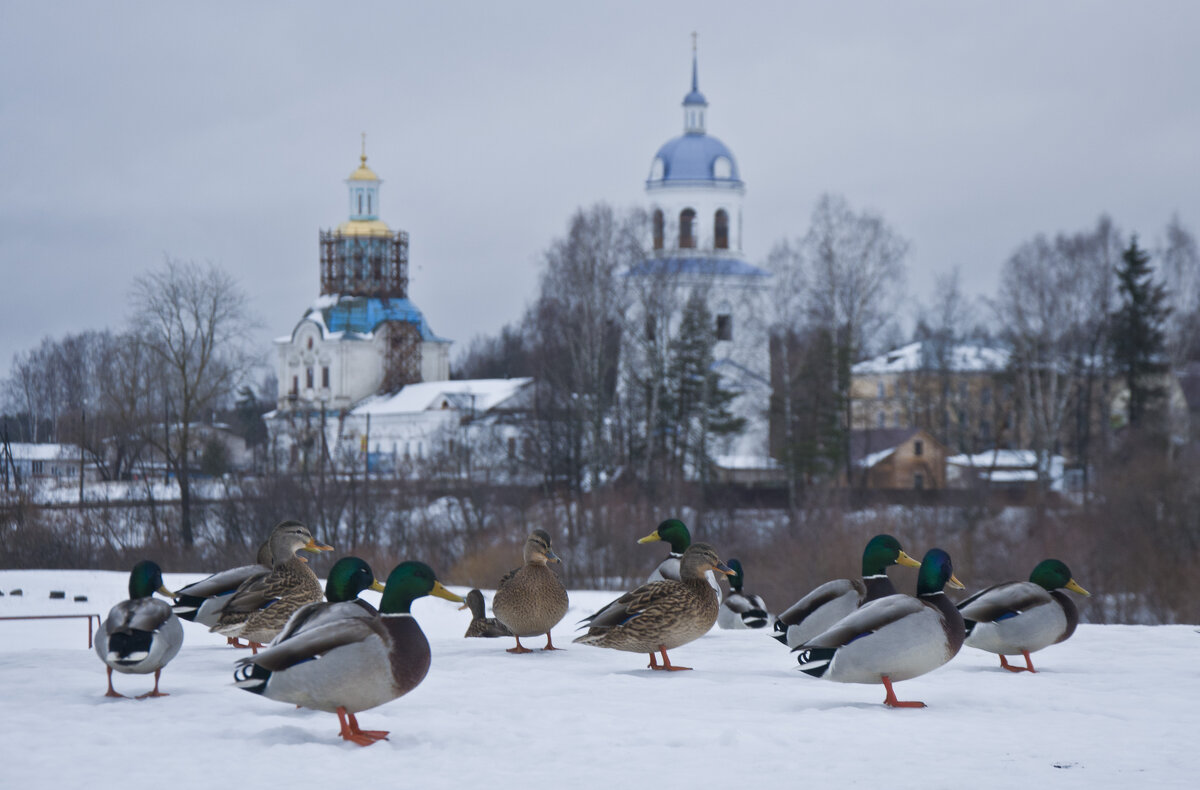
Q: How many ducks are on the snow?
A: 13